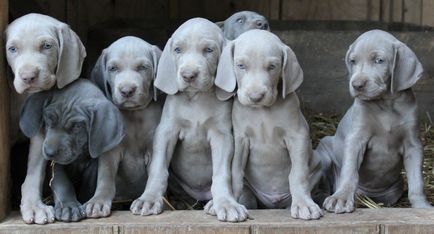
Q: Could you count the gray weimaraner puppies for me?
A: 7